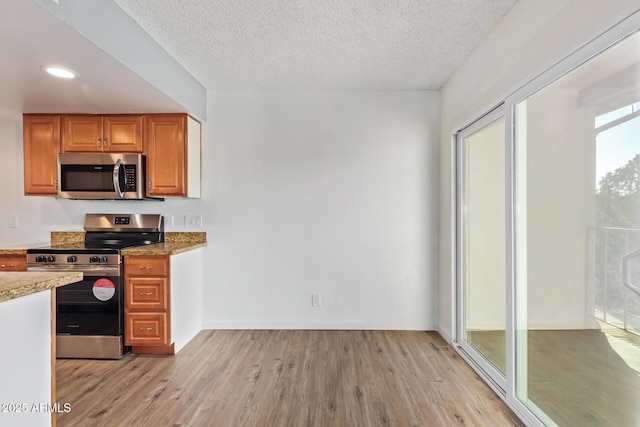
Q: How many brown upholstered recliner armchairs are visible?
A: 0